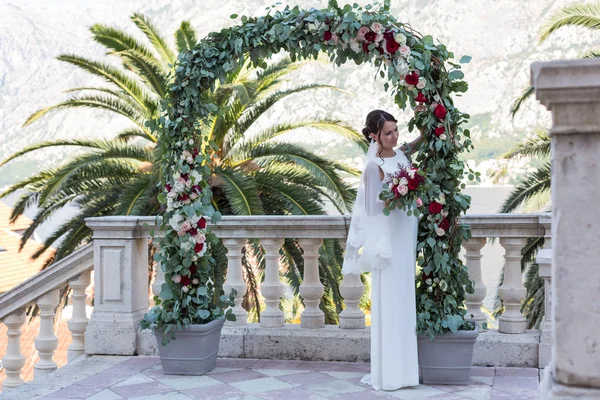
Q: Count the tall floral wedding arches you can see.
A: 1